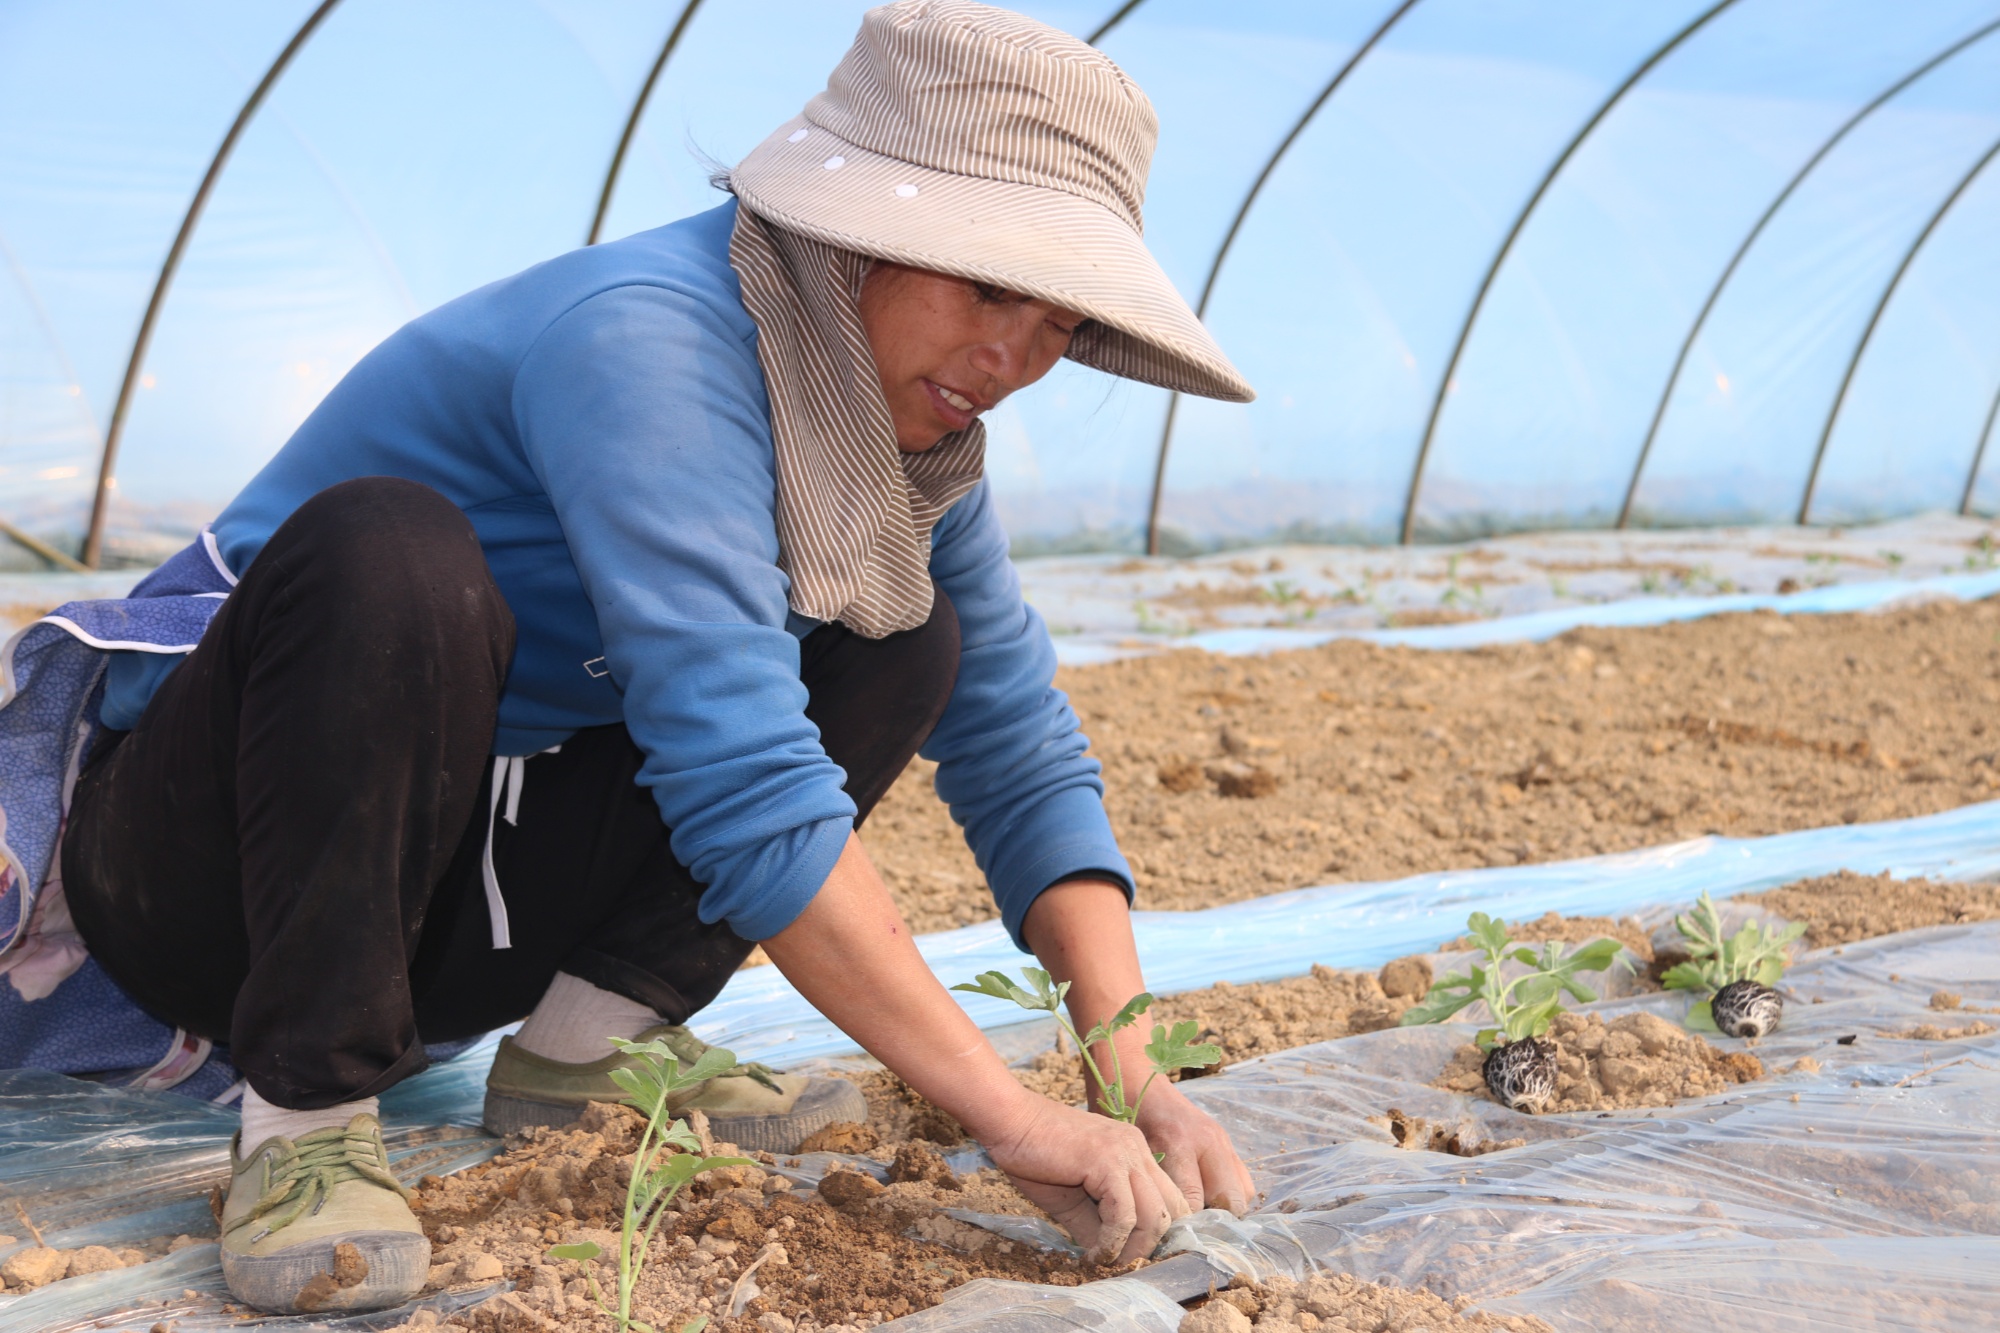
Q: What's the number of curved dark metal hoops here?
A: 8